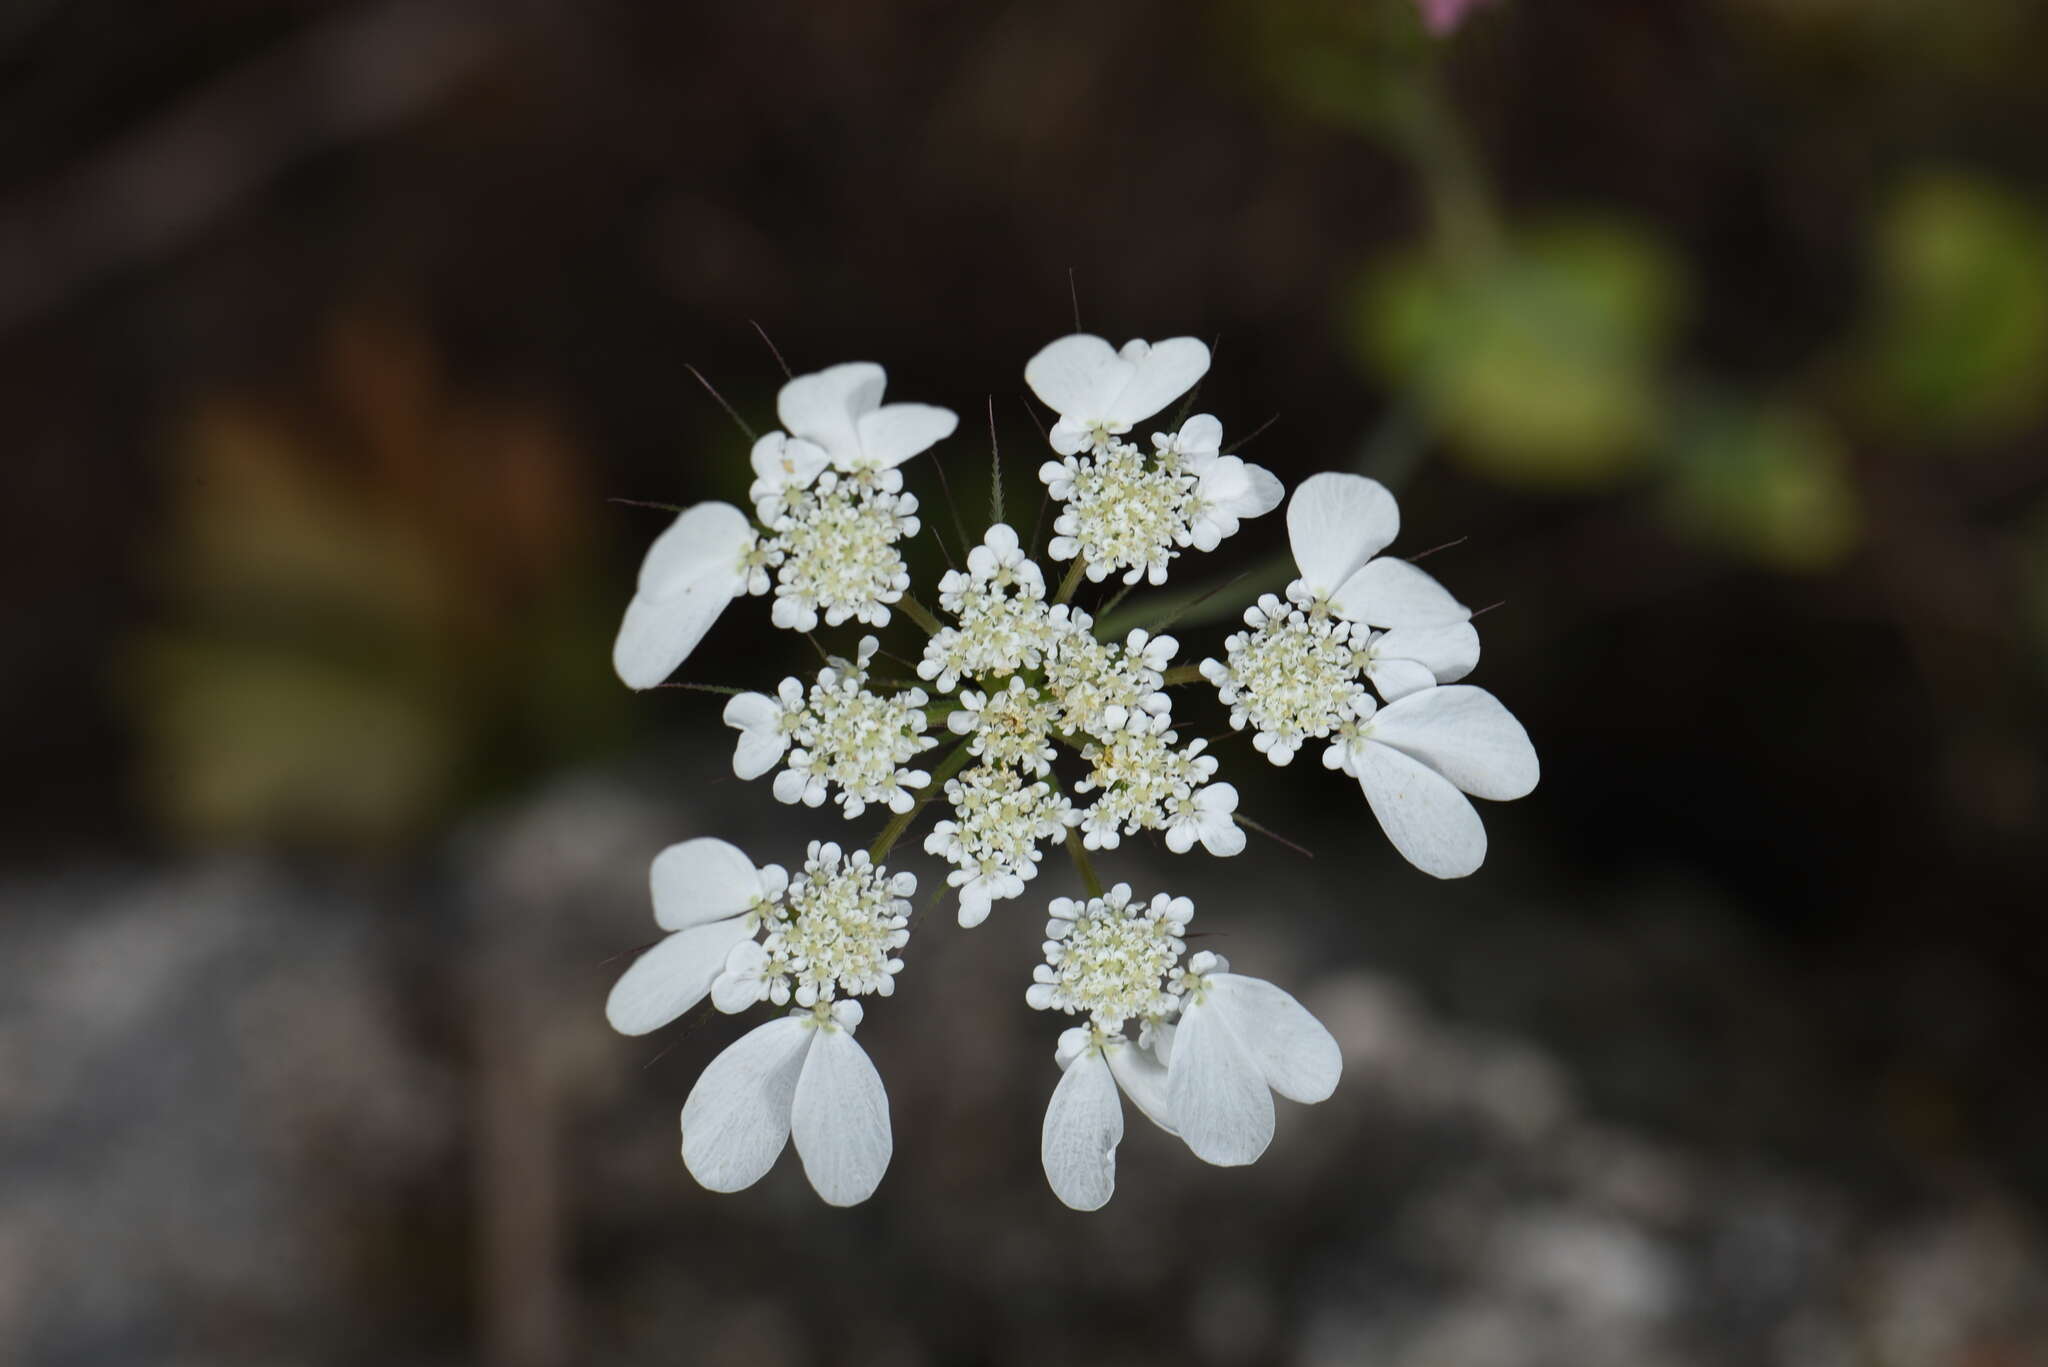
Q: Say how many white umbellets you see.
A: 11